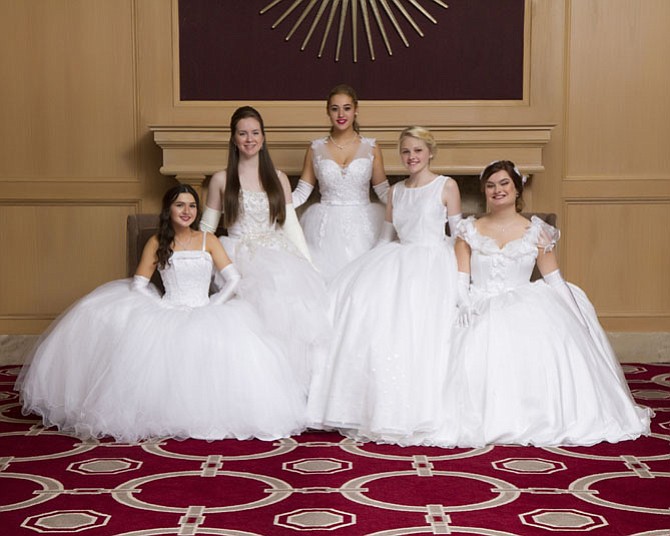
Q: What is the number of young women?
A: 5